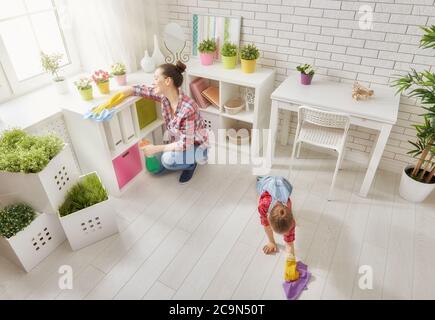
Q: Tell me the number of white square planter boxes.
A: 3